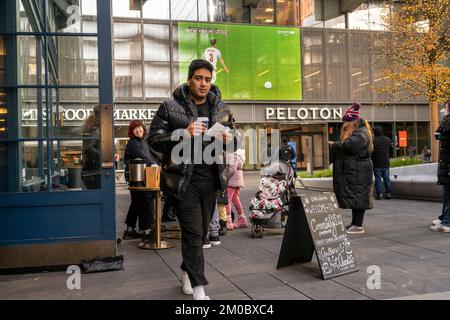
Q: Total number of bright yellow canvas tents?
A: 0